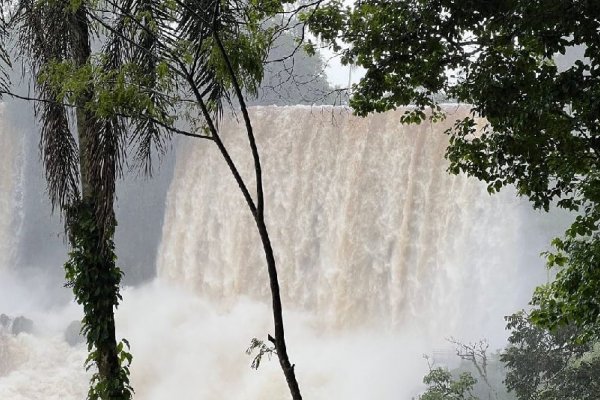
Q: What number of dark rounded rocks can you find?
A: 3